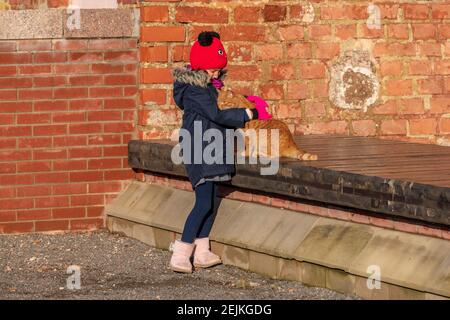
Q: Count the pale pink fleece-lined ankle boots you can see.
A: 2